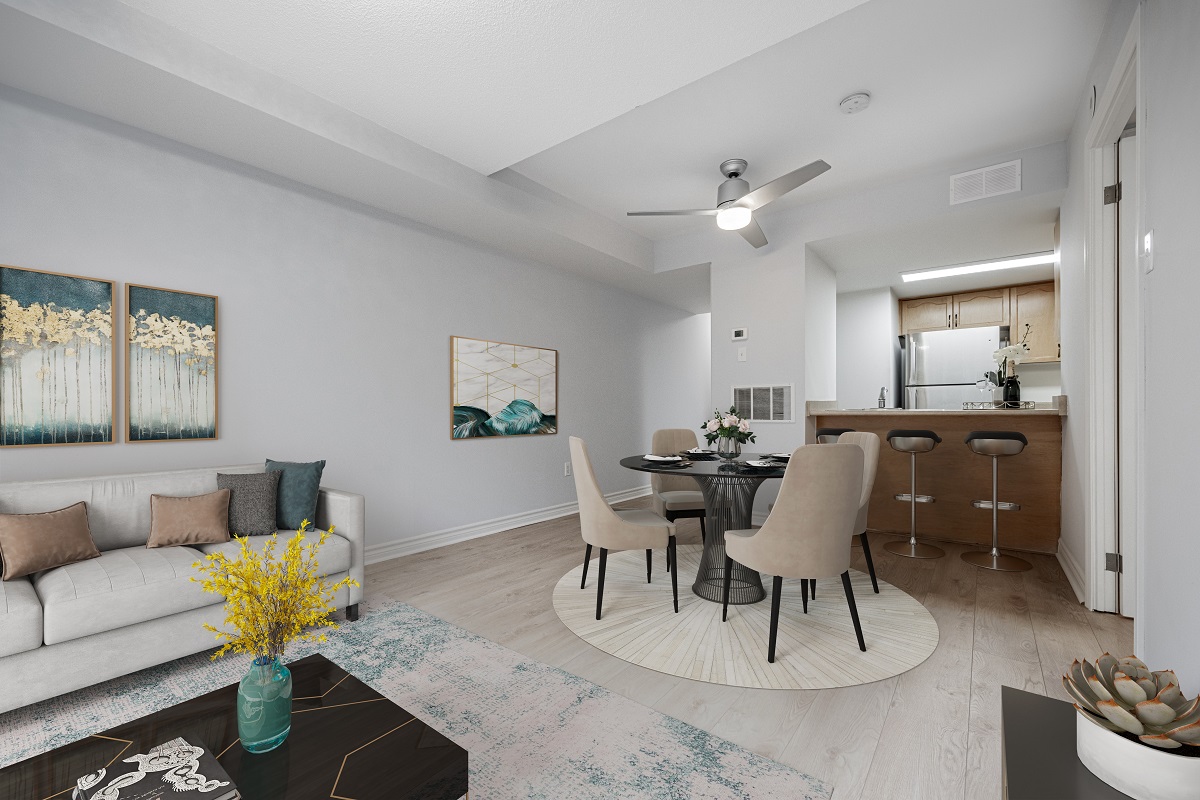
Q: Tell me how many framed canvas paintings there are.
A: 3